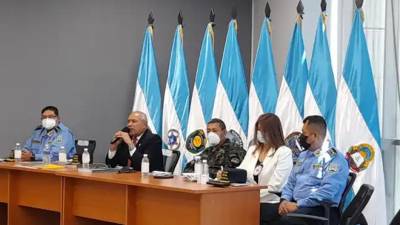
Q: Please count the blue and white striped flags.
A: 8